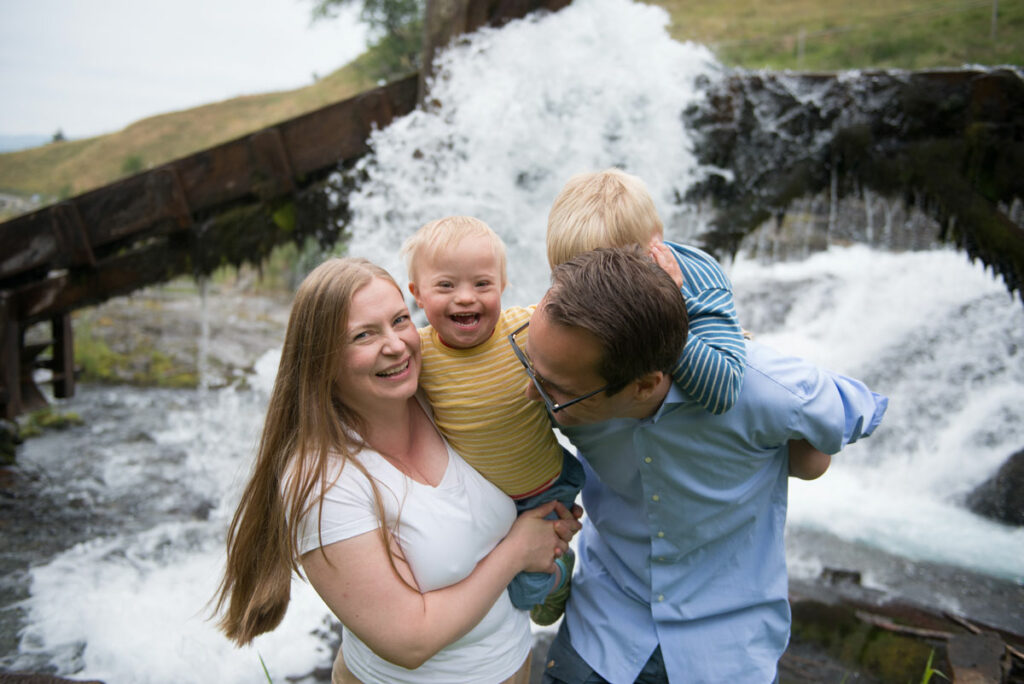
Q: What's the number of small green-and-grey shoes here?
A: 1